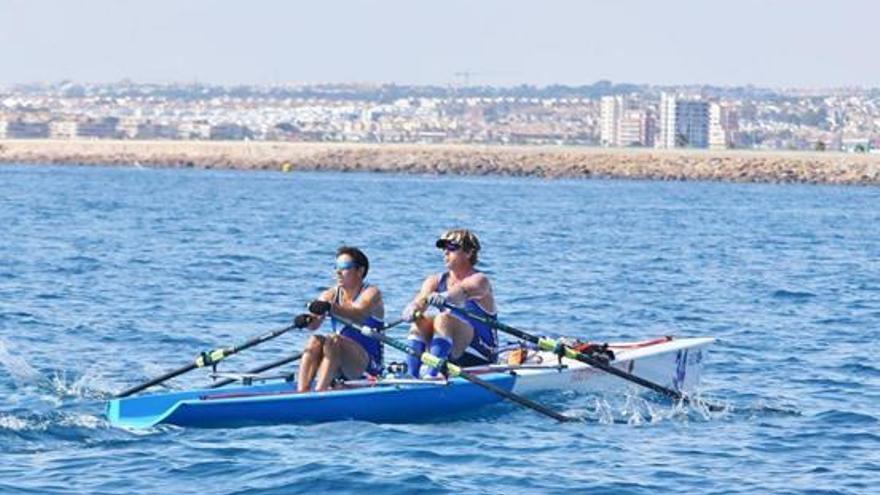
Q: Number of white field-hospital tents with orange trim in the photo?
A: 0